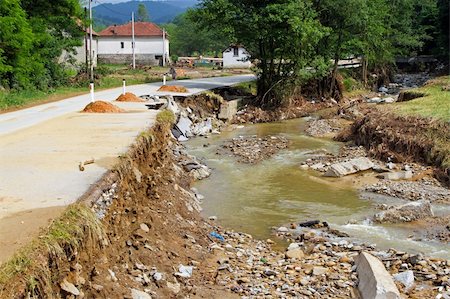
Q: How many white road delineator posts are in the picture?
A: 3